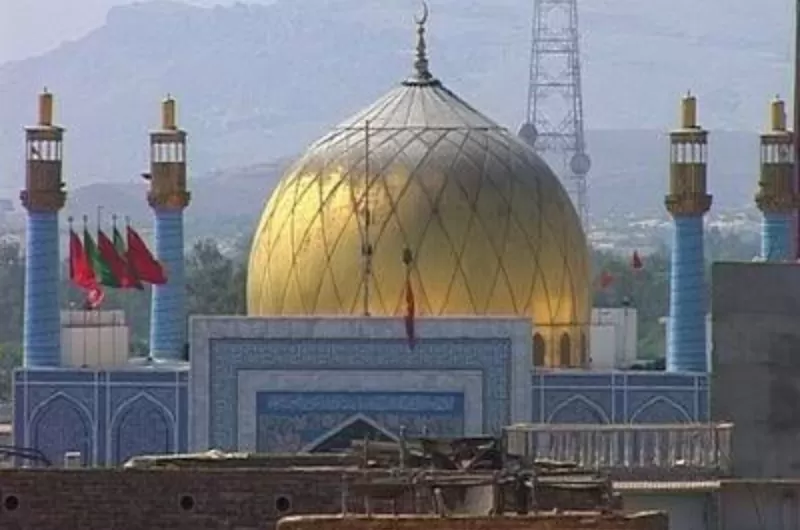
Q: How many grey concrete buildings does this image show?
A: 1